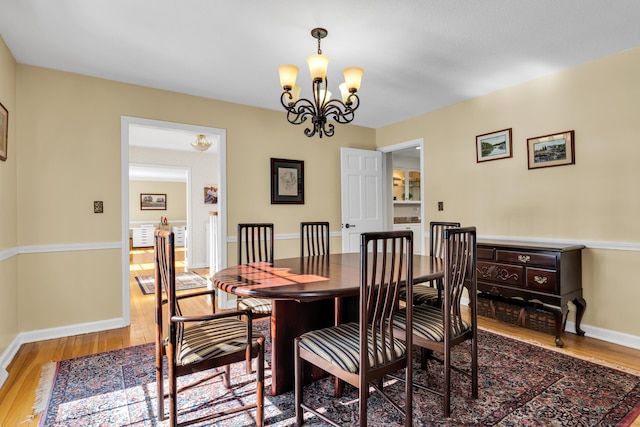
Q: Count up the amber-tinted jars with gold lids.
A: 0